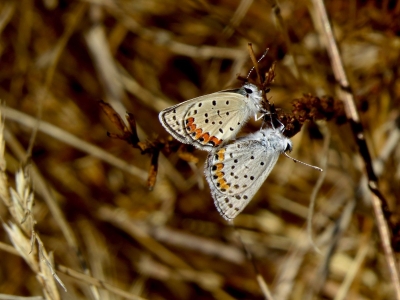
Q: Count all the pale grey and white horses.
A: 0